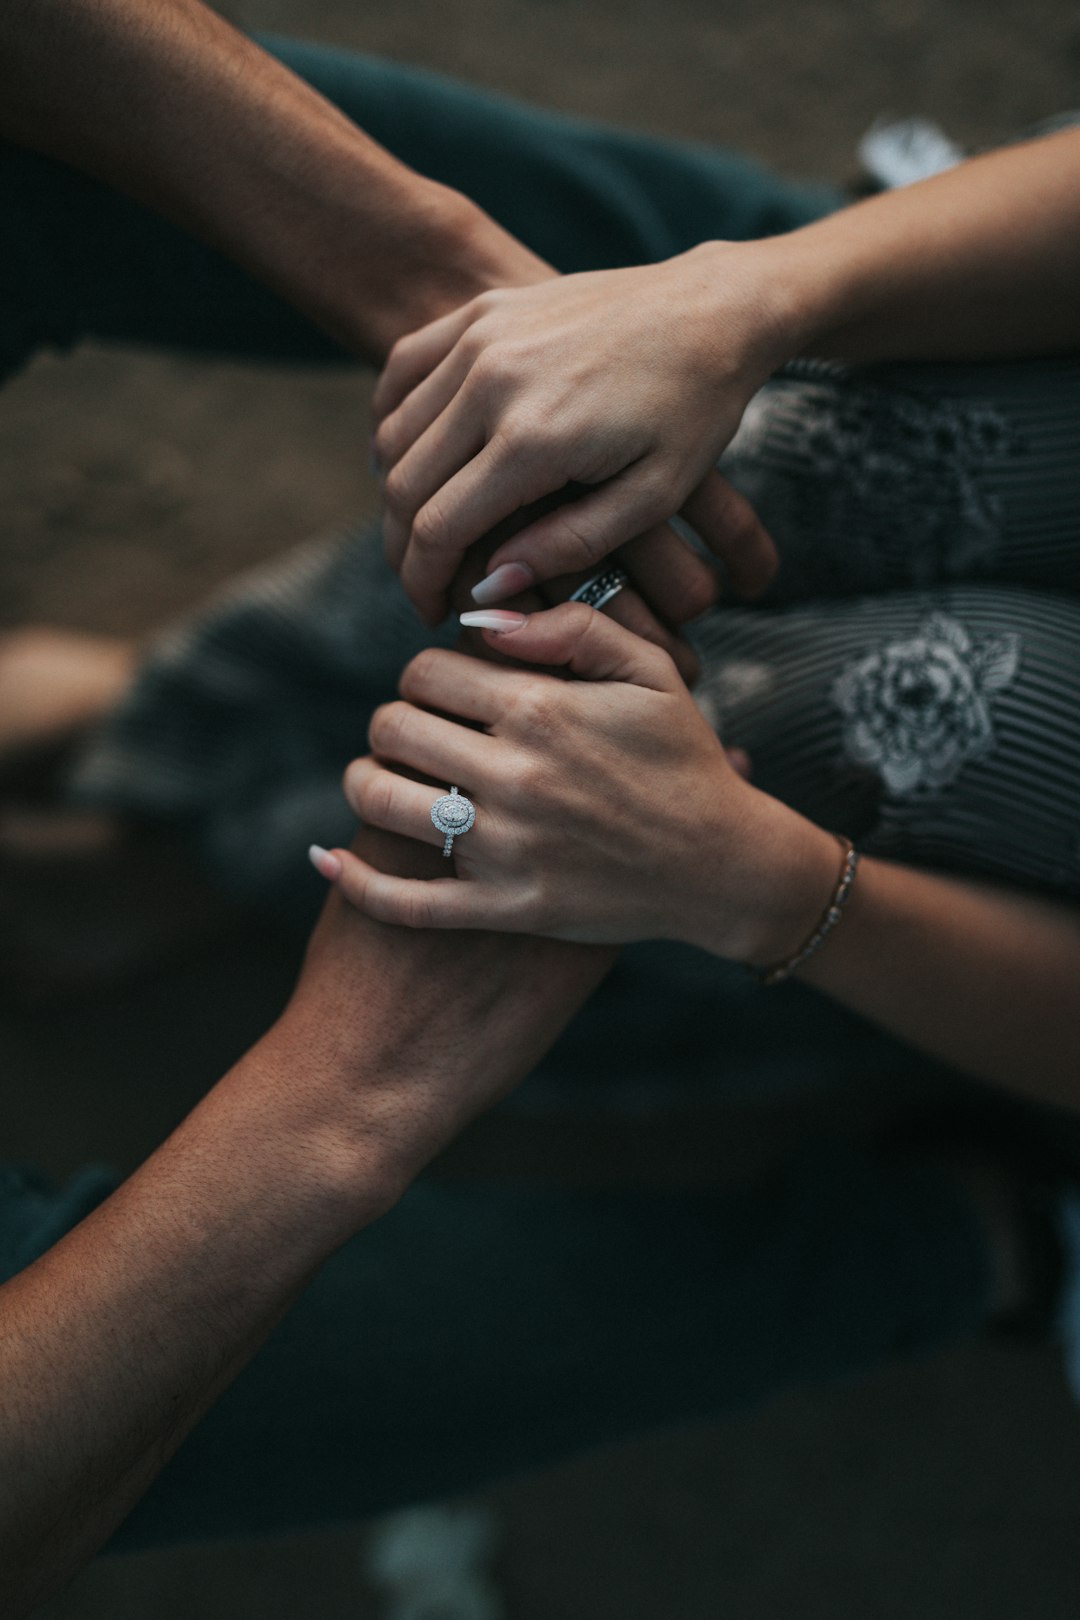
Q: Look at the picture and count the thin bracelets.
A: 1